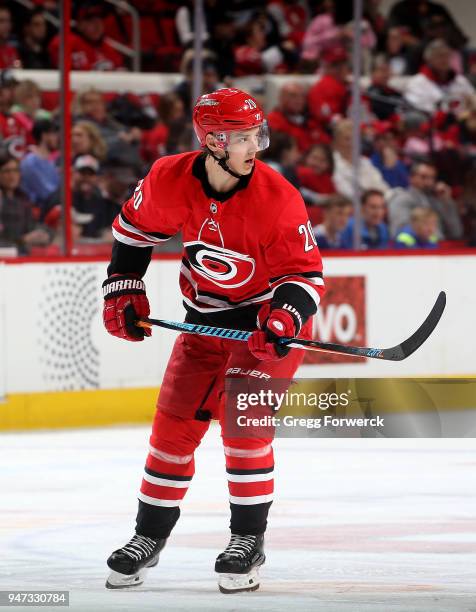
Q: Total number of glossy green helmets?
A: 0